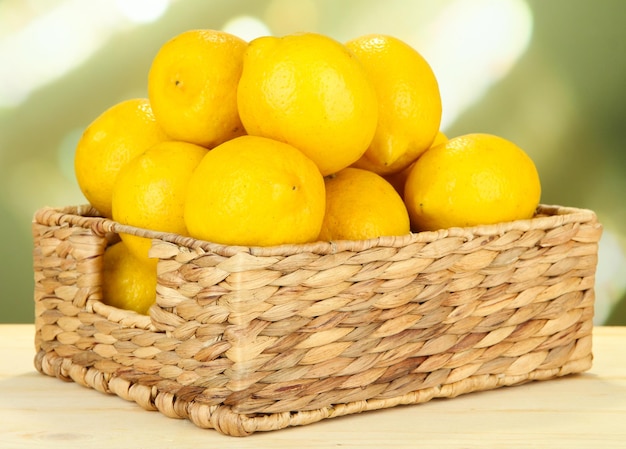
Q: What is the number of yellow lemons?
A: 10